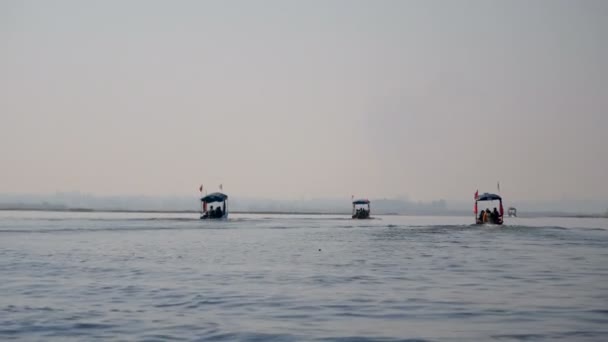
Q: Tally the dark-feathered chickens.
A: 0